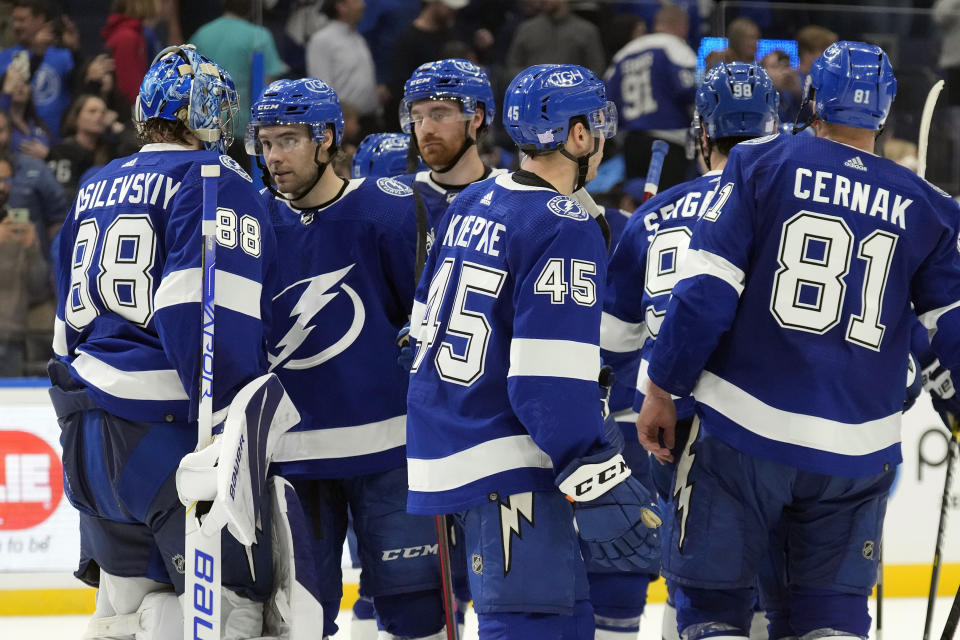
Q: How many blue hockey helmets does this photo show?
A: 7